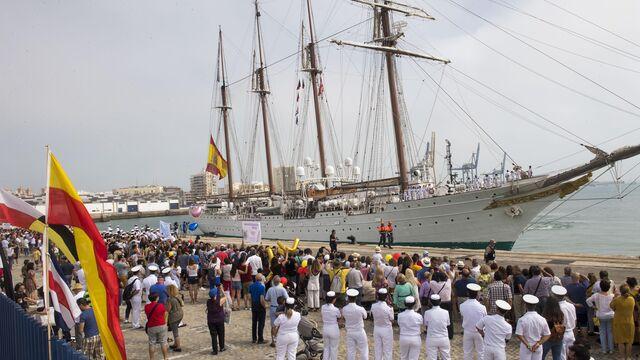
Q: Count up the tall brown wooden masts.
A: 4